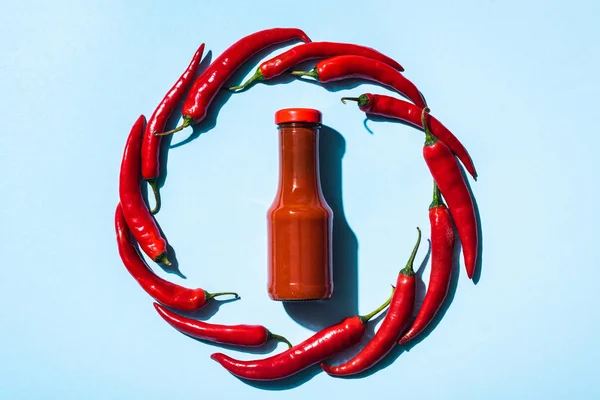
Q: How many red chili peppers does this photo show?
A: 12